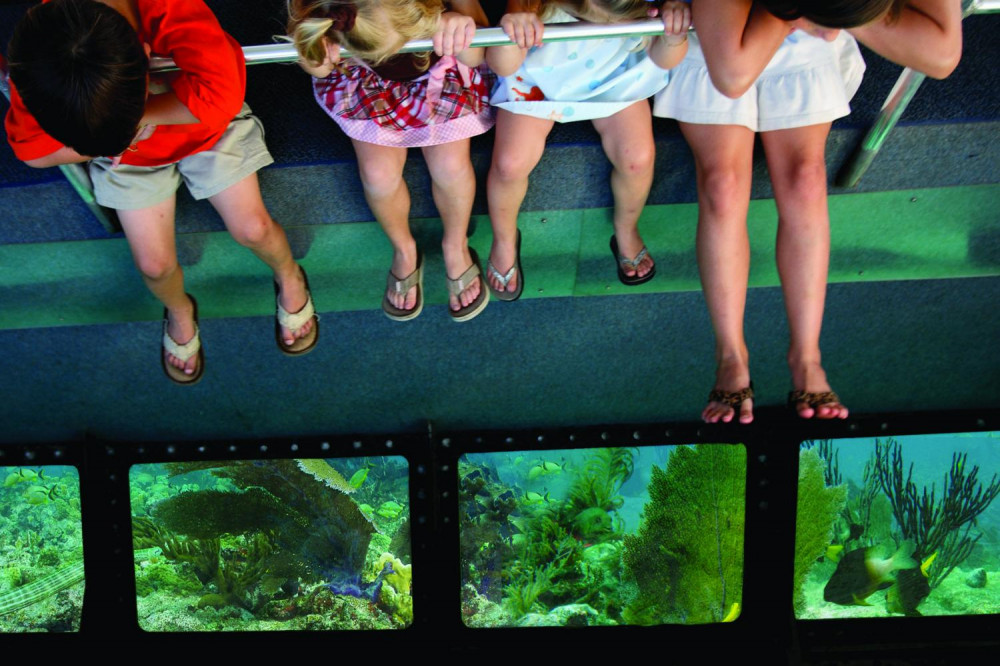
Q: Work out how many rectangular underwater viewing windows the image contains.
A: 4